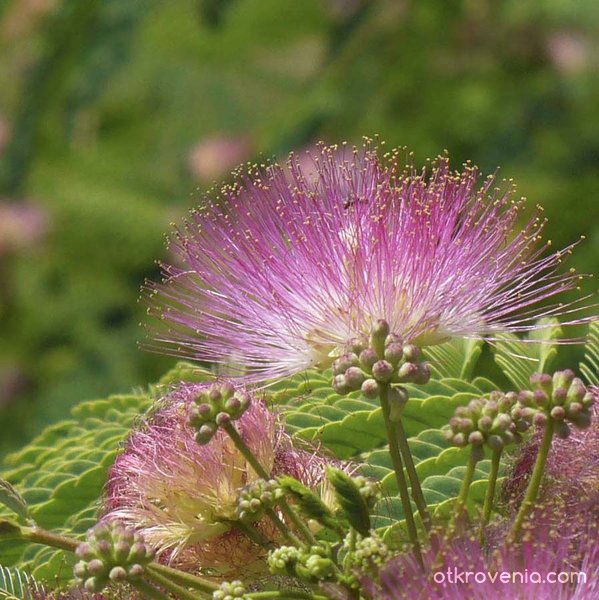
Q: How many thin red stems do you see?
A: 0